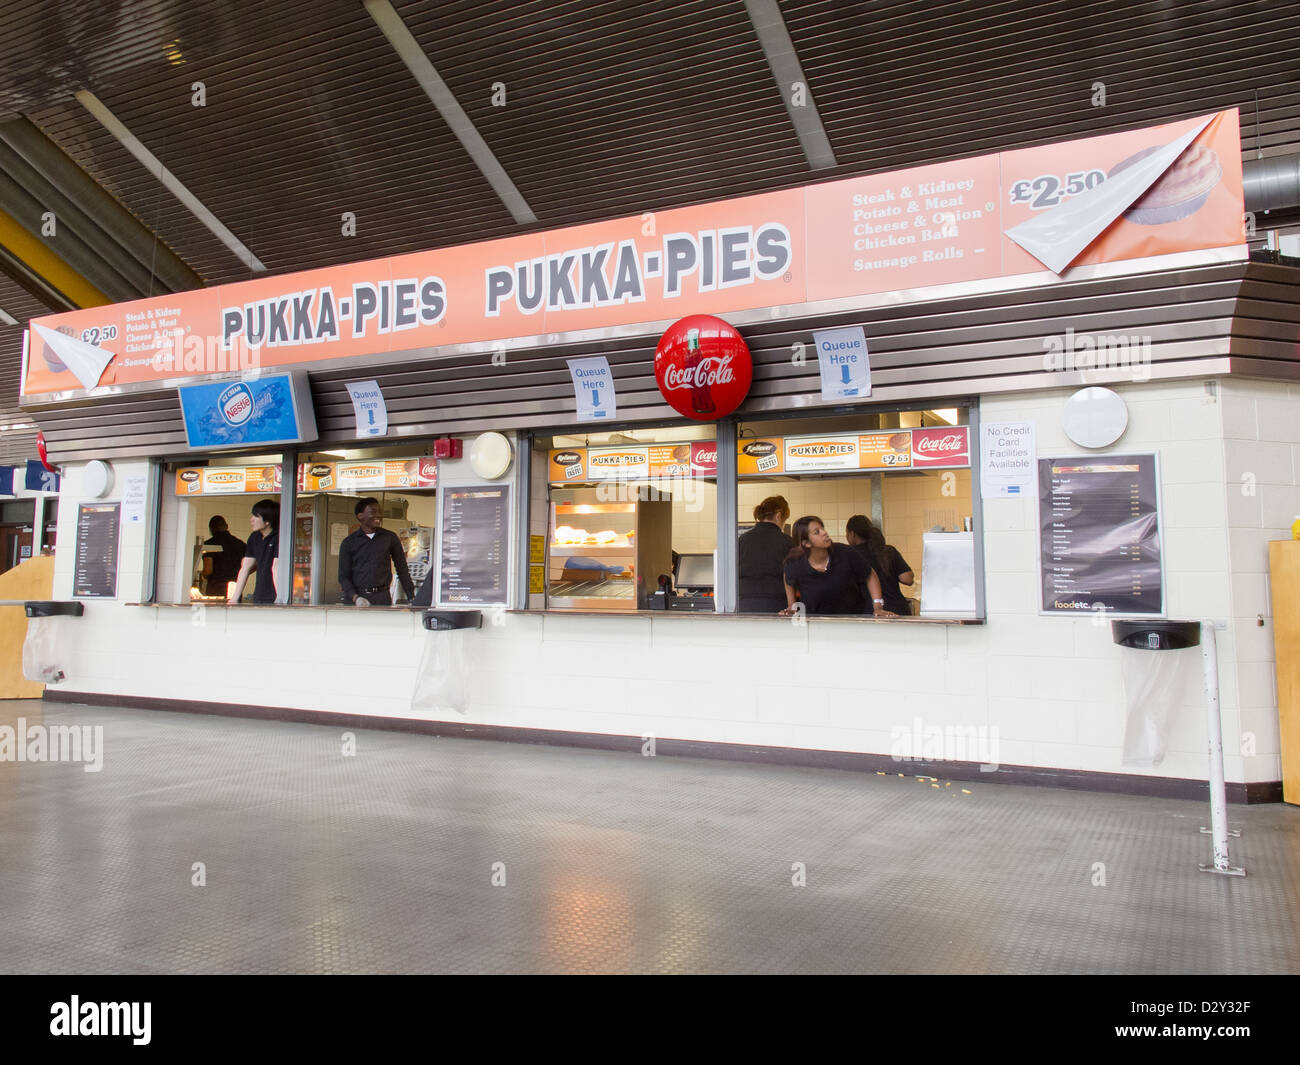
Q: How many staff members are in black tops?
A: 6